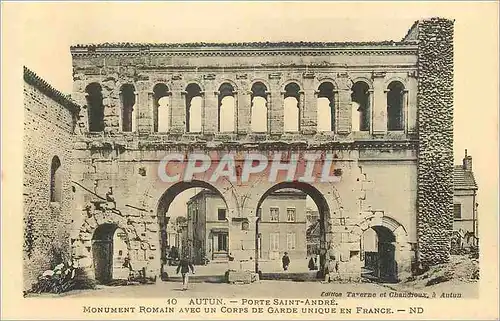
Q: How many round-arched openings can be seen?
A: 15